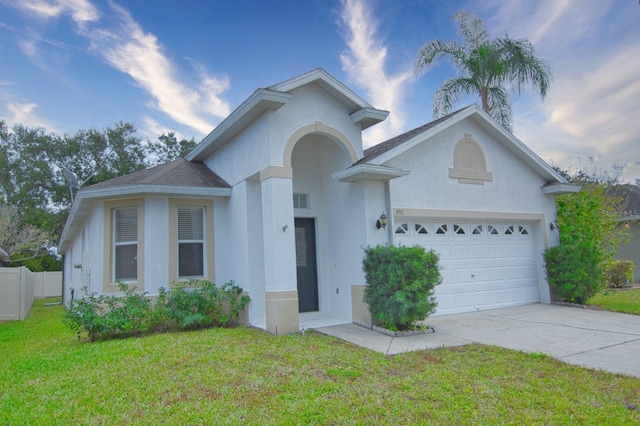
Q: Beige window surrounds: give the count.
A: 2